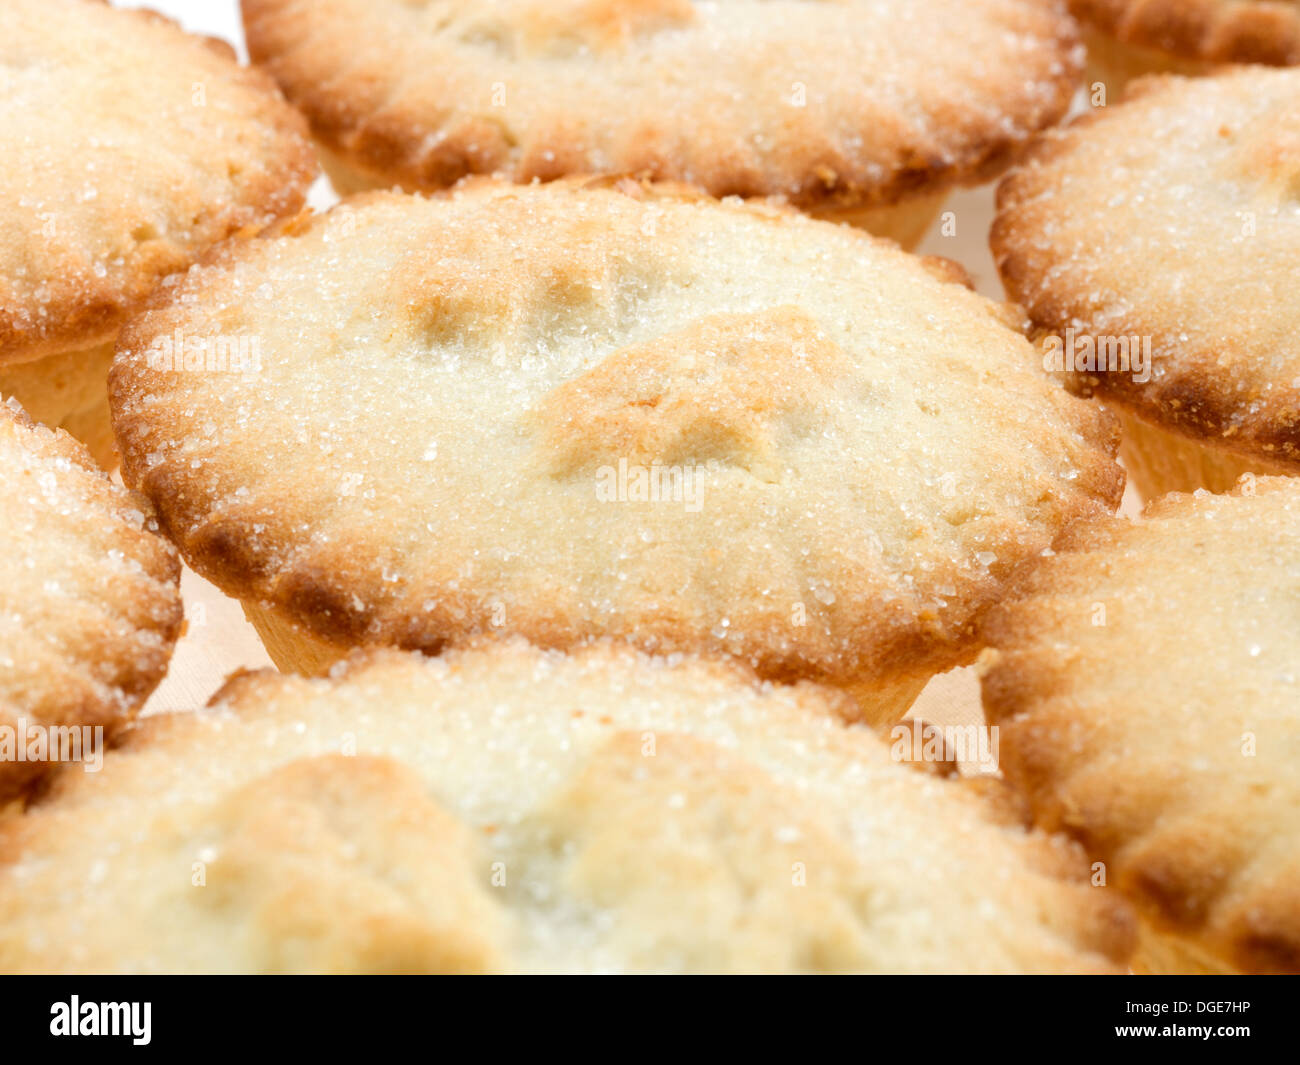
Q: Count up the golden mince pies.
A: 8